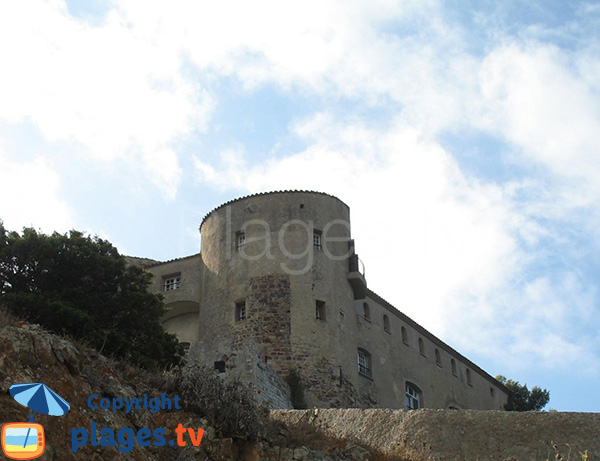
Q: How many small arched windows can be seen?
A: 7